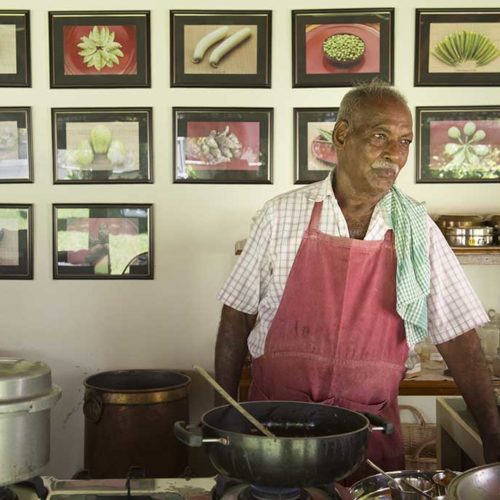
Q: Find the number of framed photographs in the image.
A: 12